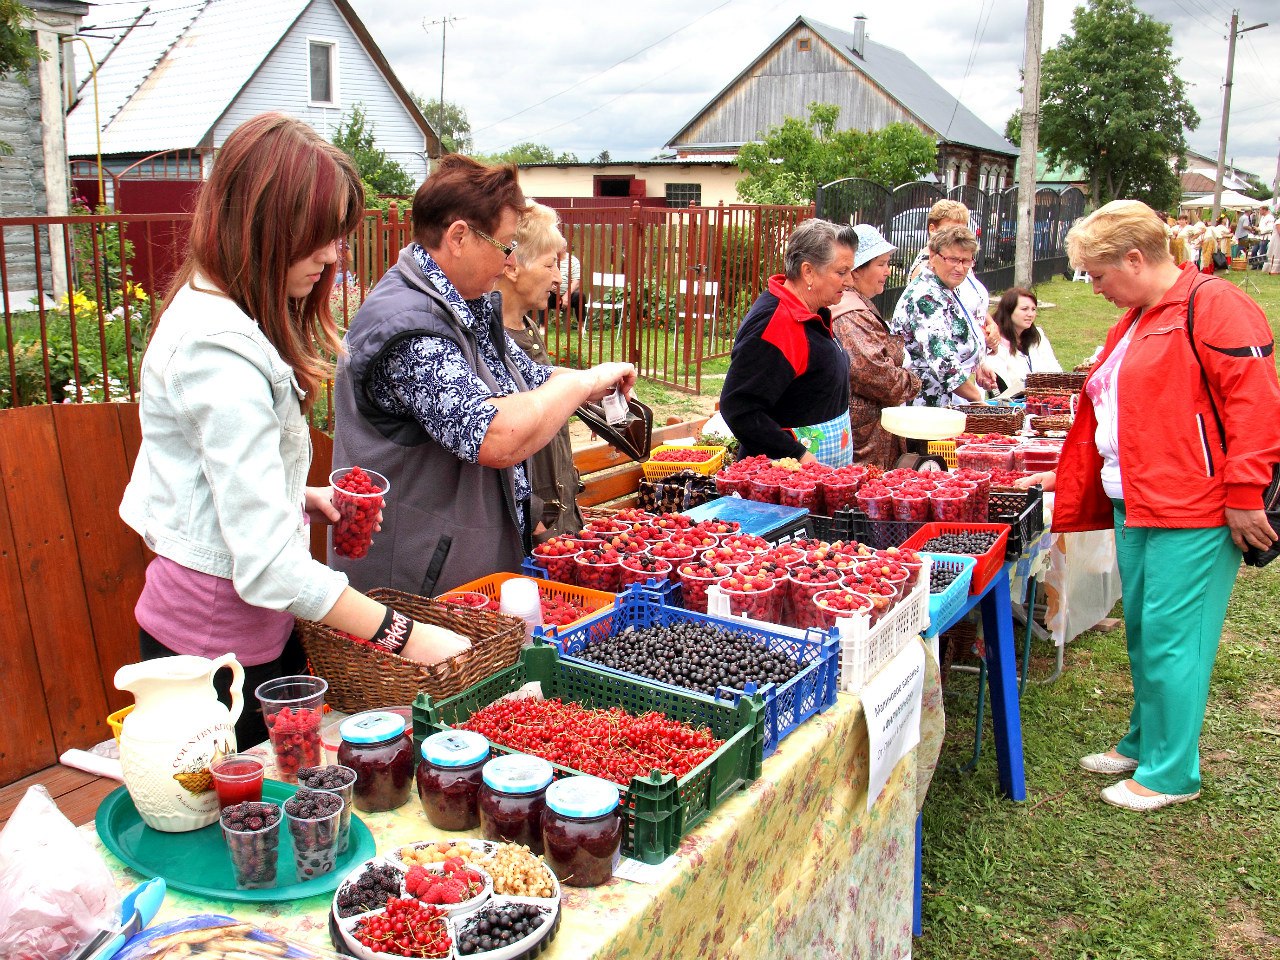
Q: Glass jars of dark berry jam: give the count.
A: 4